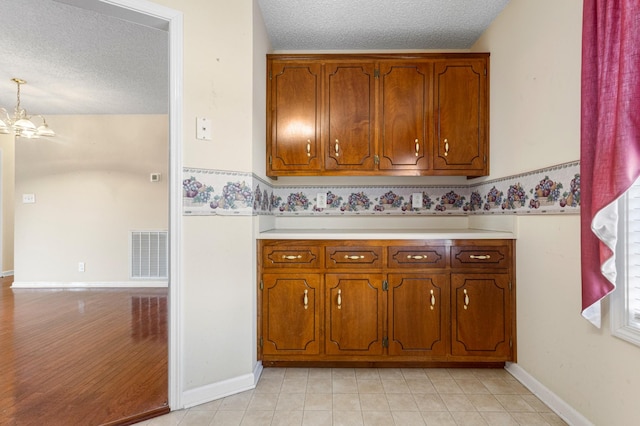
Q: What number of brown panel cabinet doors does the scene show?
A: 8